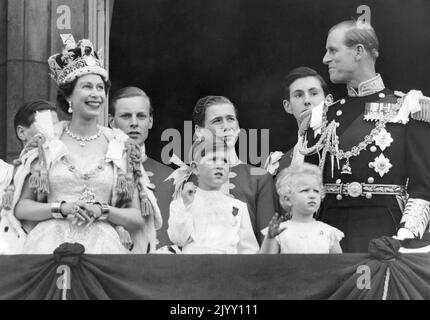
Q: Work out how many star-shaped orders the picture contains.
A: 2